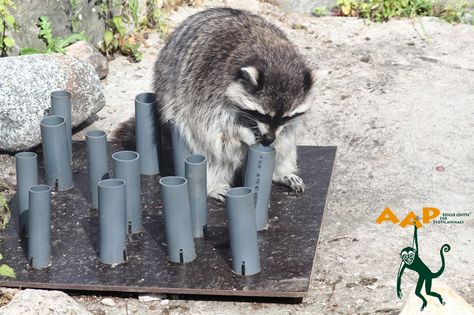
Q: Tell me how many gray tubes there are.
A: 13